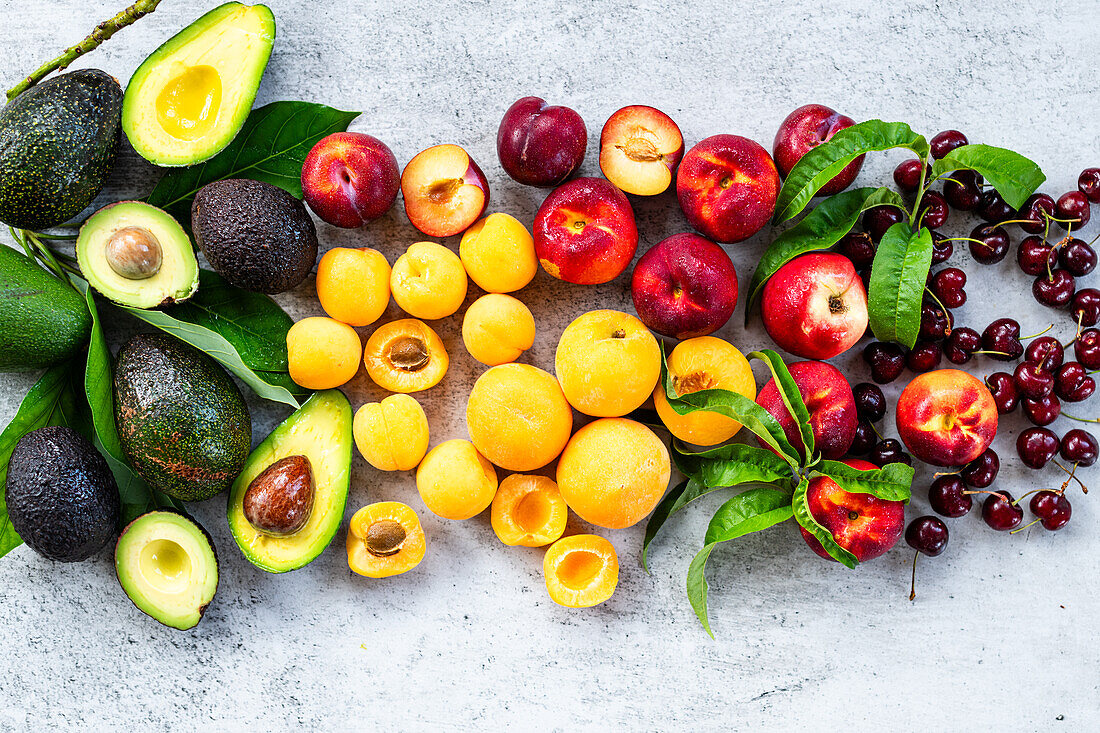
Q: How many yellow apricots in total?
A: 11